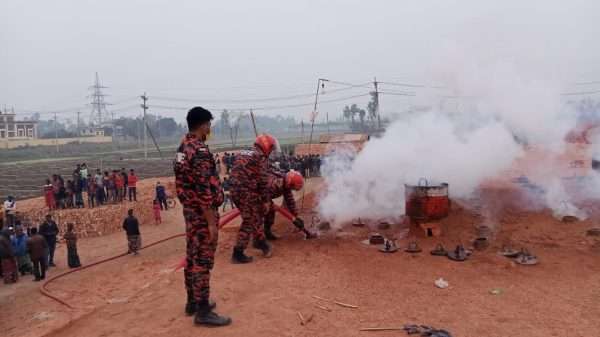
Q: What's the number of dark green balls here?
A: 0